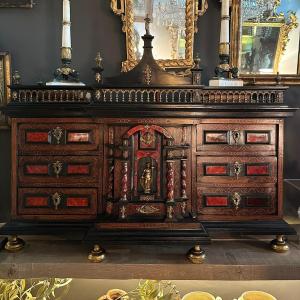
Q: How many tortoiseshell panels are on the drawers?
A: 12